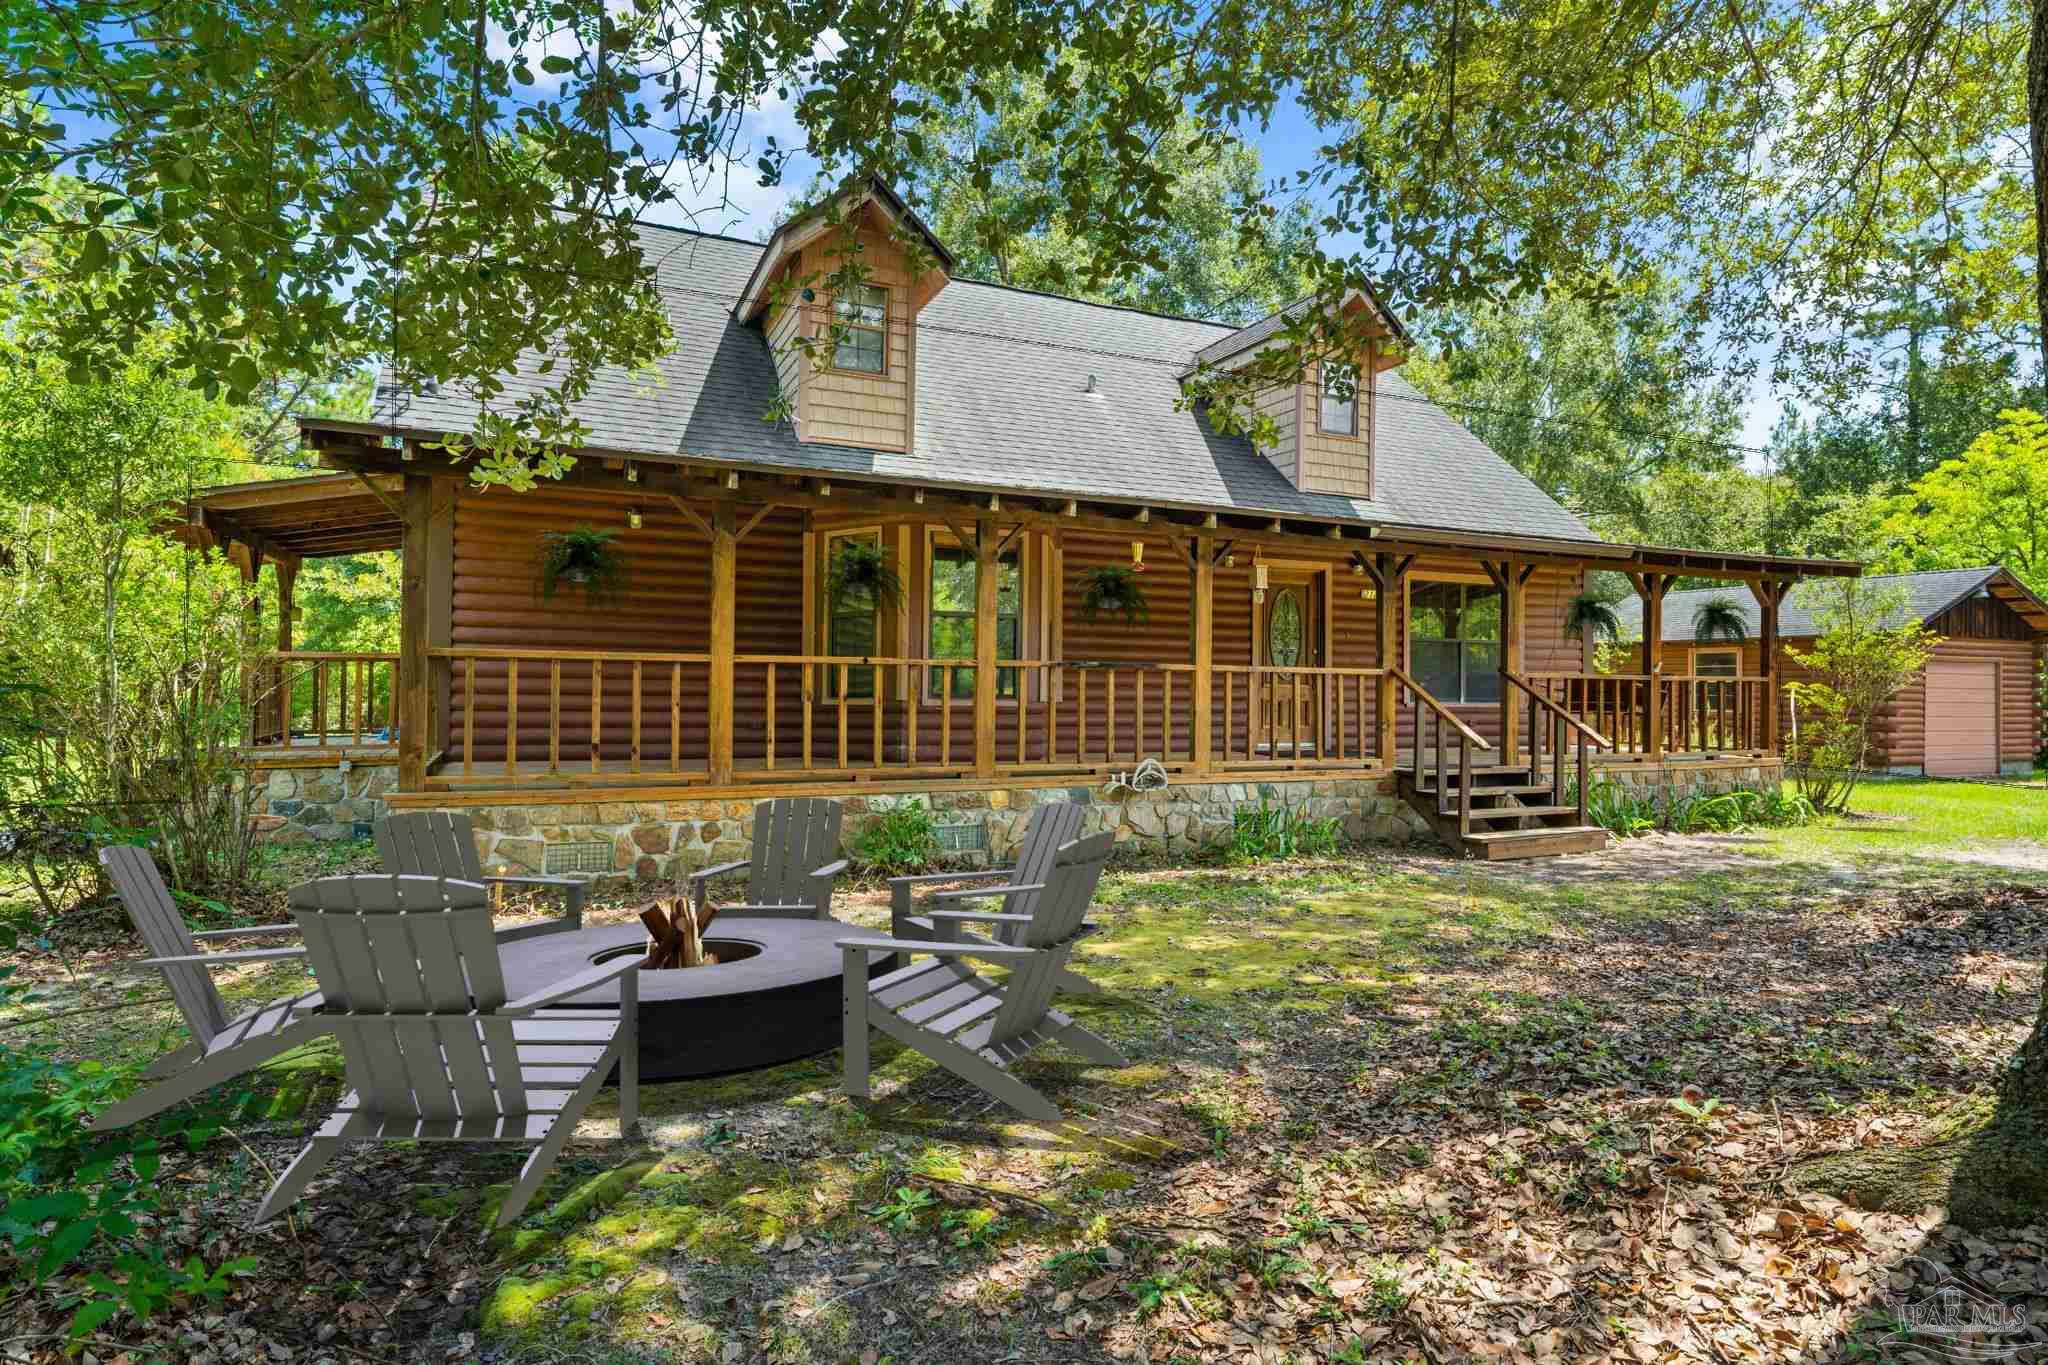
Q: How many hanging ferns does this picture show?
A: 5